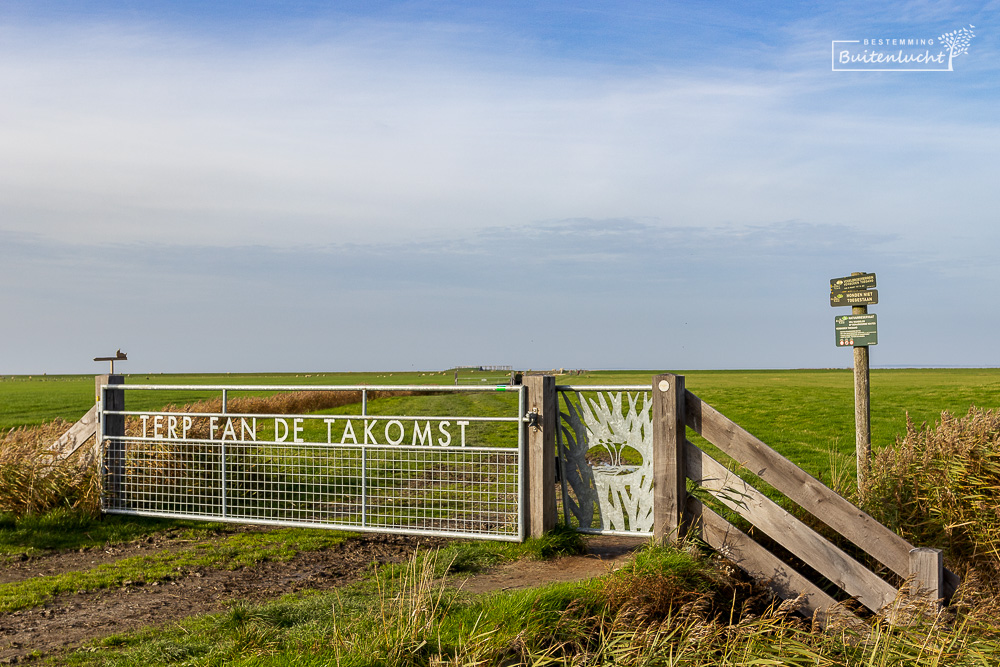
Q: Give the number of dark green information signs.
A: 3